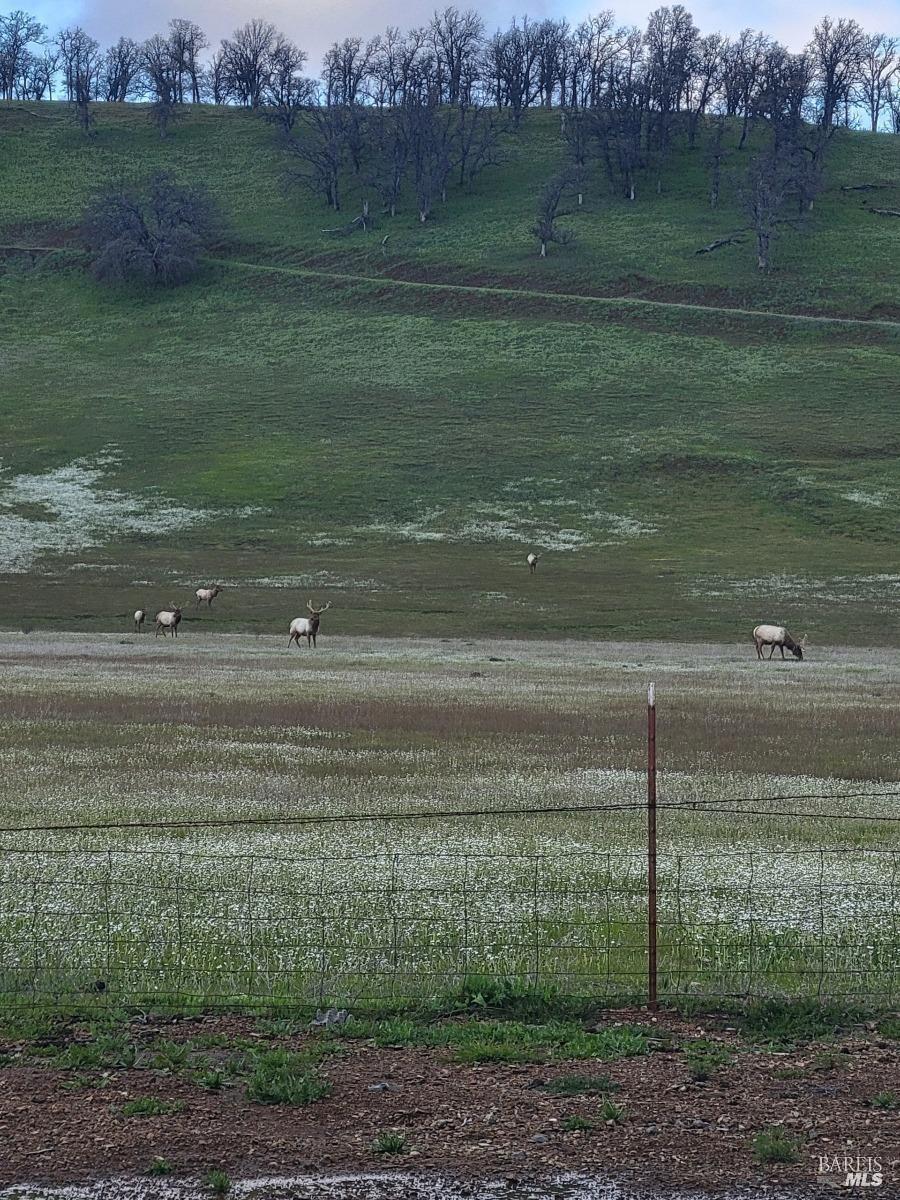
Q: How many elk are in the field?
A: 6